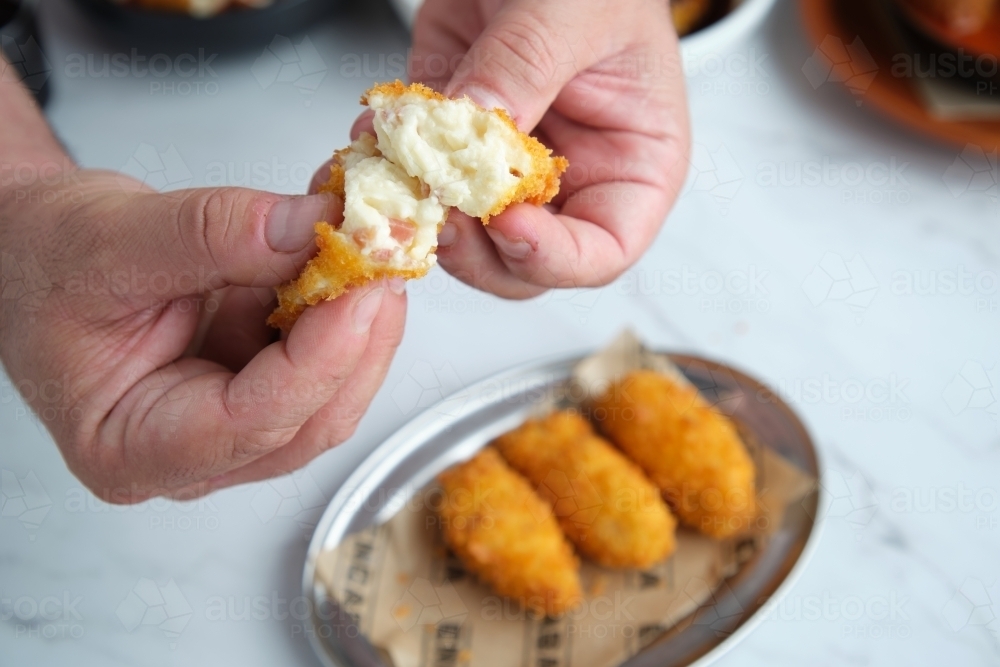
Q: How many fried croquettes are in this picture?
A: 4